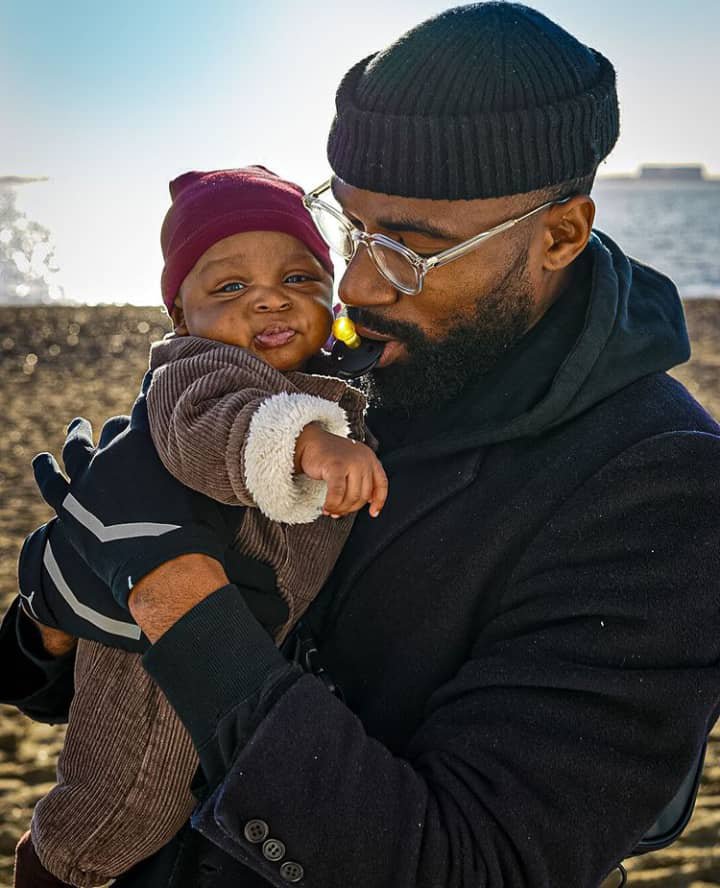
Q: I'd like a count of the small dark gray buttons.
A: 3